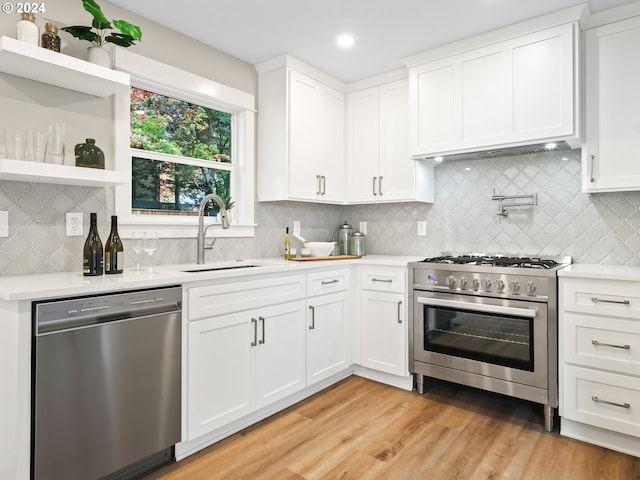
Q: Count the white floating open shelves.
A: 2